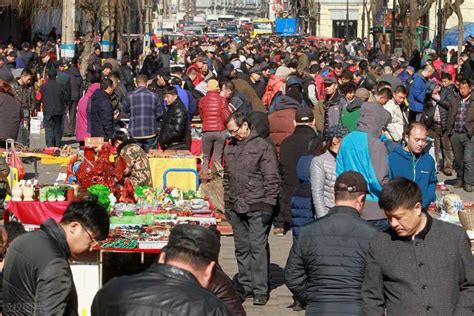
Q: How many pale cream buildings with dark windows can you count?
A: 1